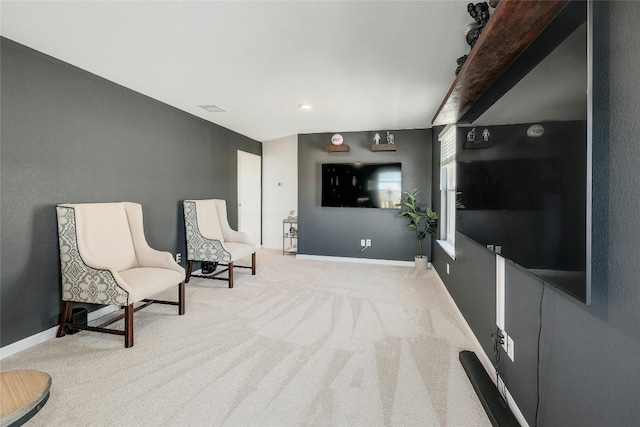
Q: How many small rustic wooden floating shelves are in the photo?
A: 2